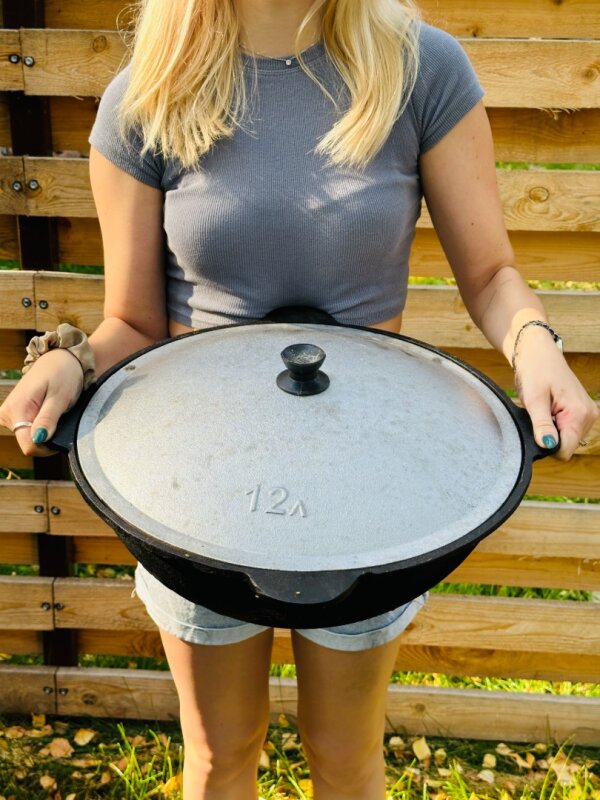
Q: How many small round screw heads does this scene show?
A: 12